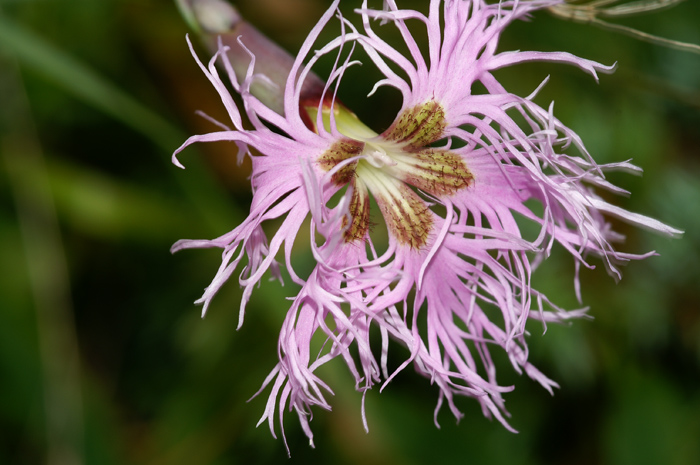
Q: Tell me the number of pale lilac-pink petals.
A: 5